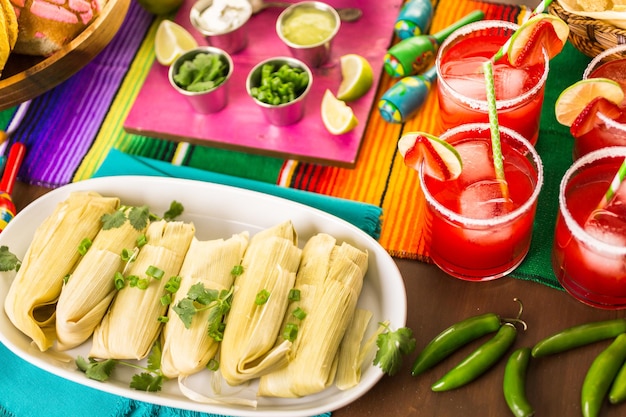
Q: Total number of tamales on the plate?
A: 6